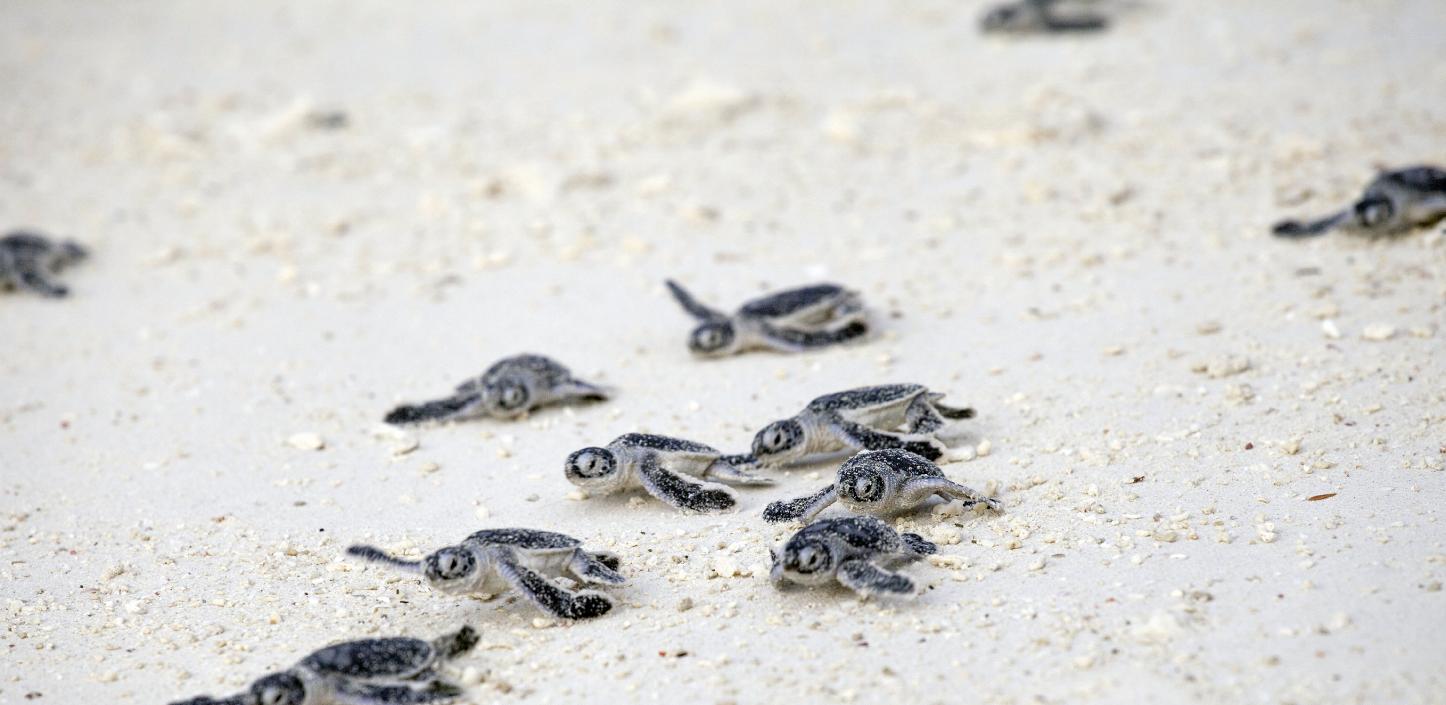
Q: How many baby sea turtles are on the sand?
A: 11